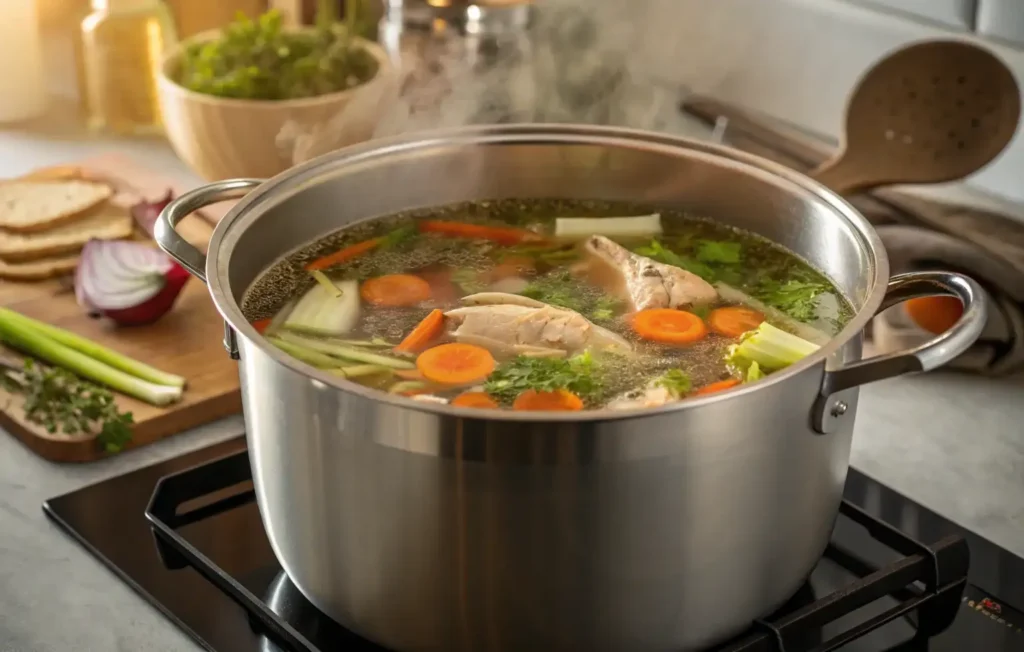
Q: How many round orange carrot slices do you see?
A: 6